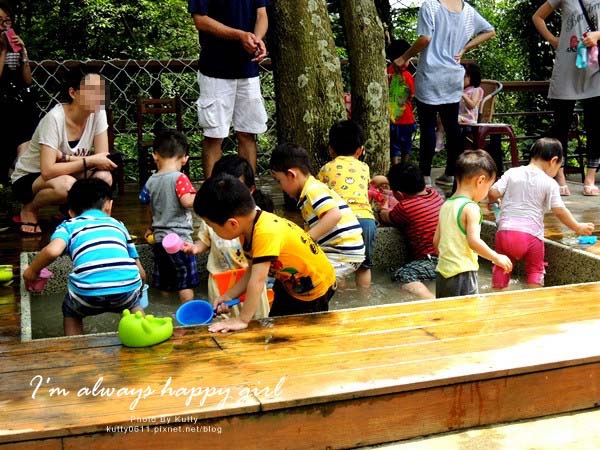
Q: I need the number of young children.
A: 11